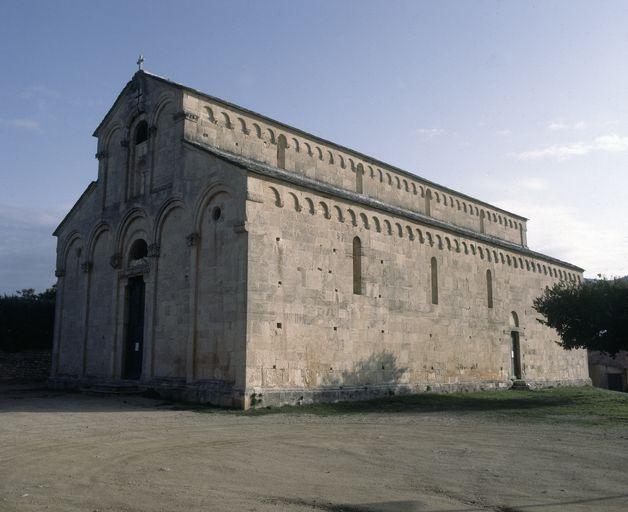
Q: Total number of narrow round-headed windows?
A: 7